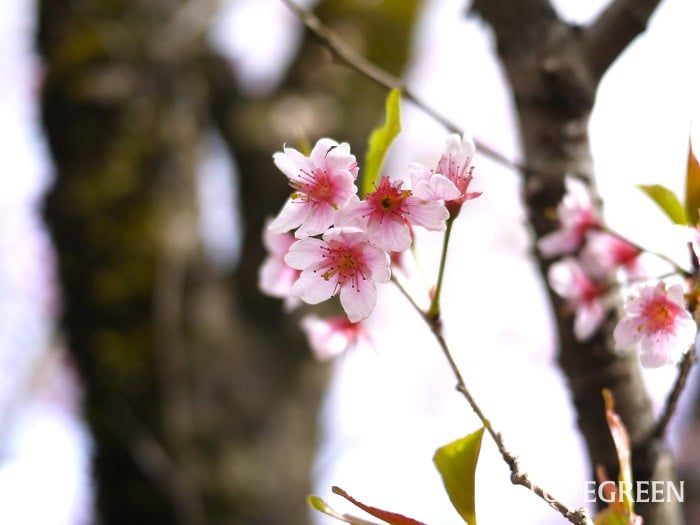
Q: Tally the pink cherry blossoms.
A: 10